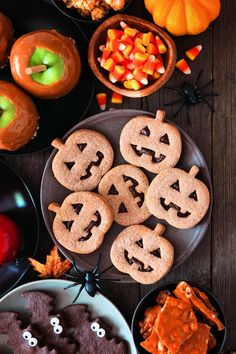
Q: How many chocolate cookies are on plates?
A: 3